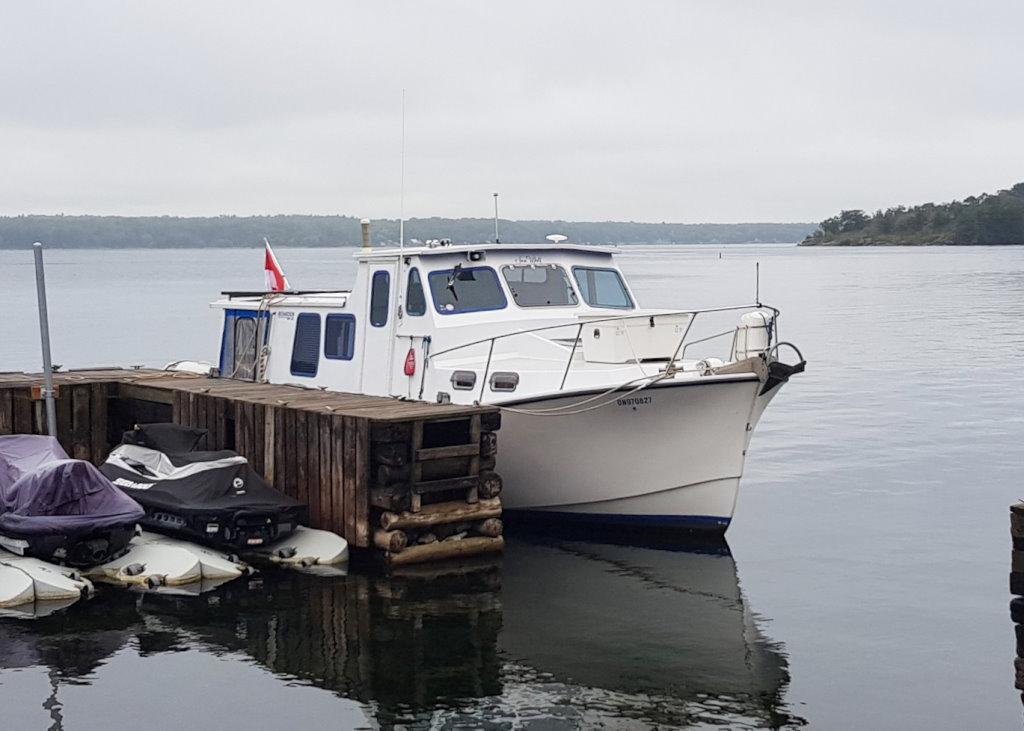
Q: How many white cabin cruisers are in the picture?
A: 1